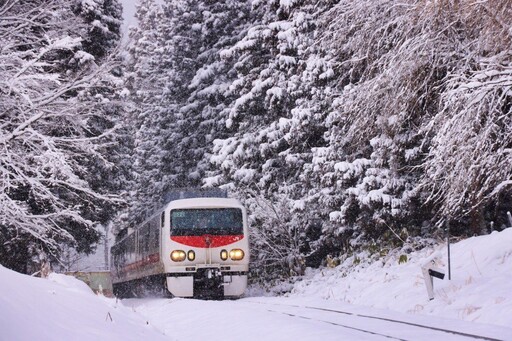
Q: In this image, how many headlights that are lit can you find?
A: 4